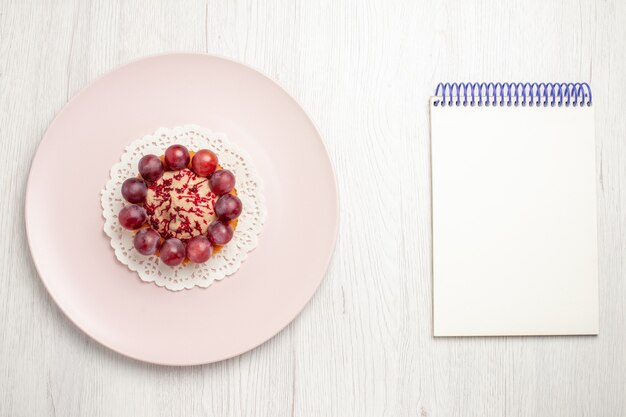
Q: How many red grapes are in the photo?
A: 11